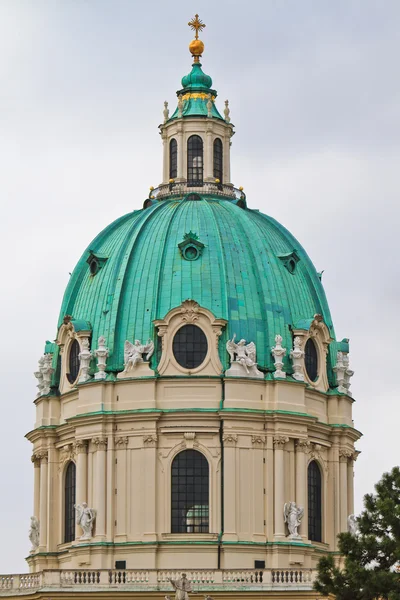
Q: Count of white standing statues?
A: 4